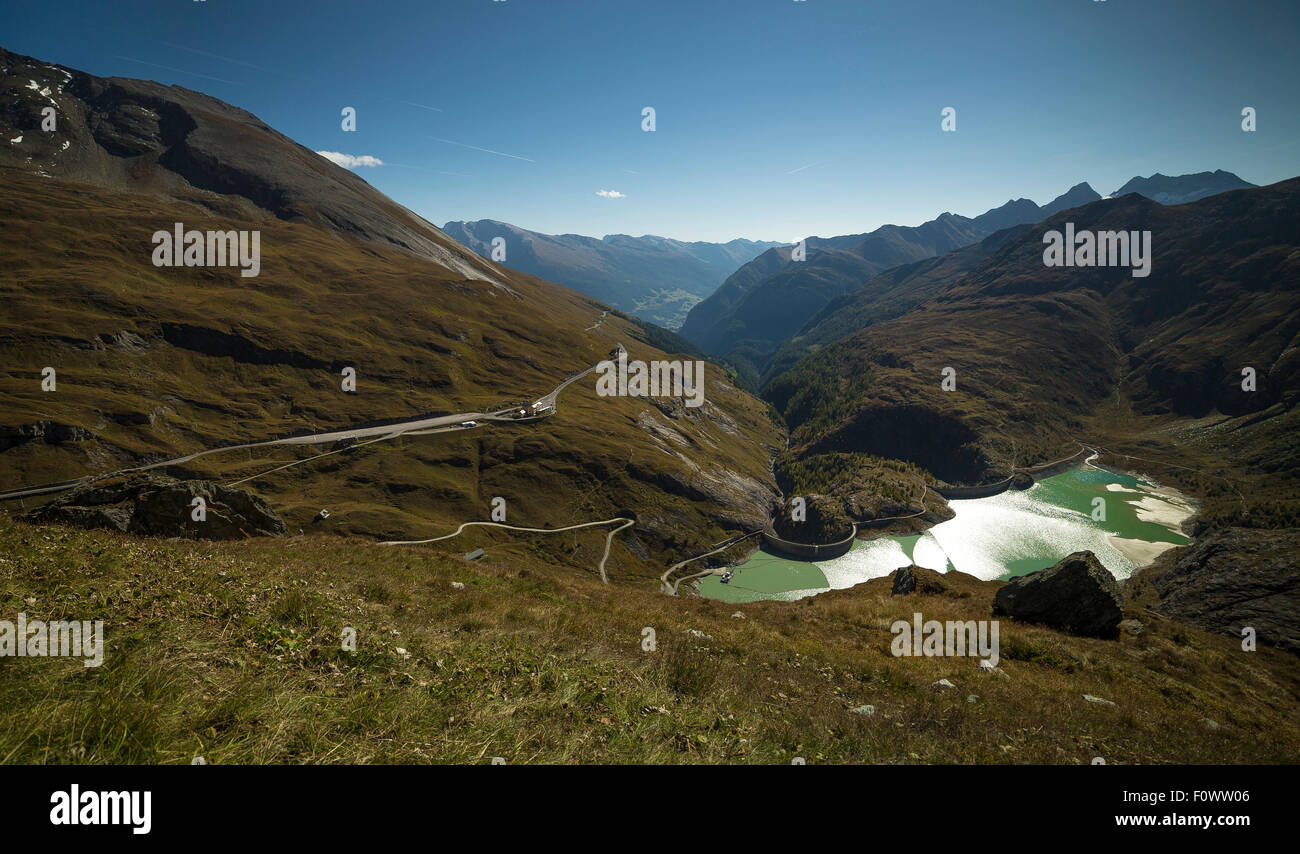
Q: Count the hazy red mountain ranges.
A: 0